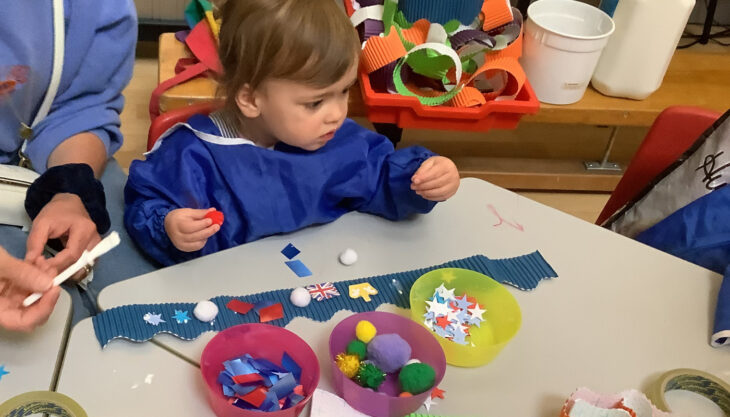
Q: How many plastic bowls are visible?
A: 3